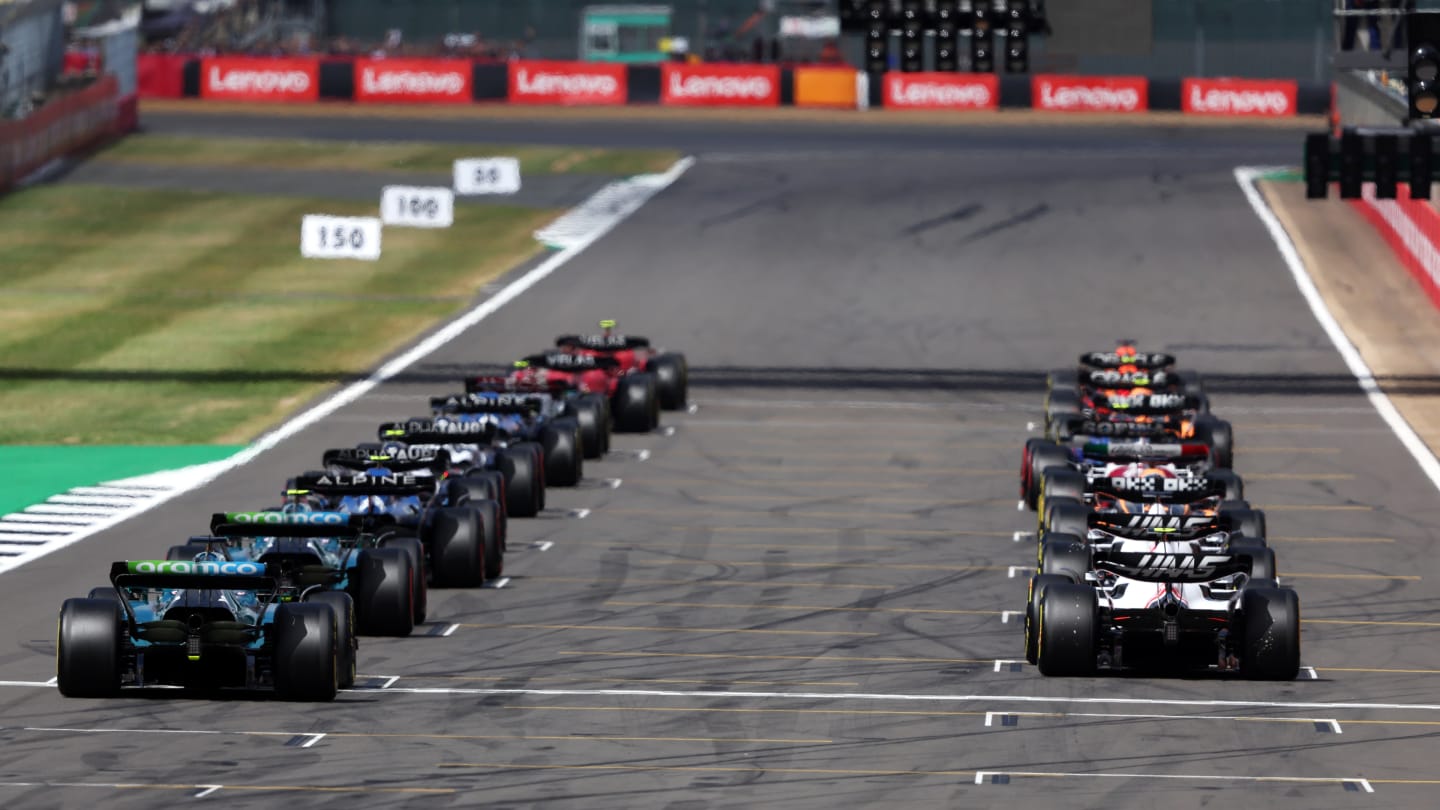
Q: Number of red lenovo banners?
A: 7